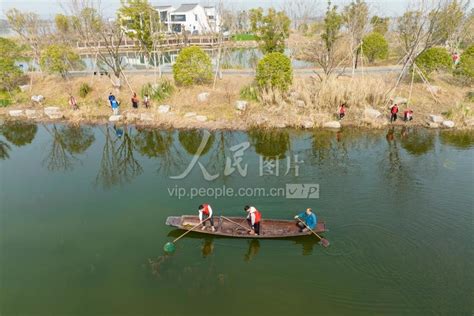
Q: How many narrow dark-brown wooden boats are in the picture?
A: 1